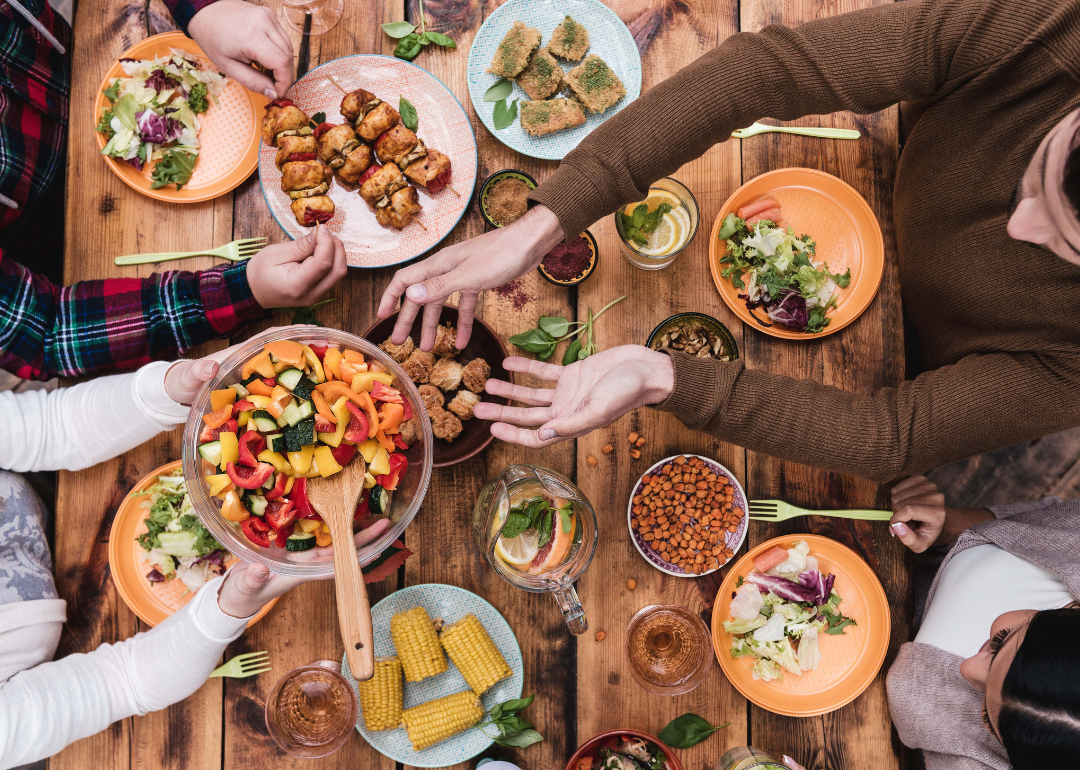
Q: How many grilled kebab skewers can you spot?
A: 3